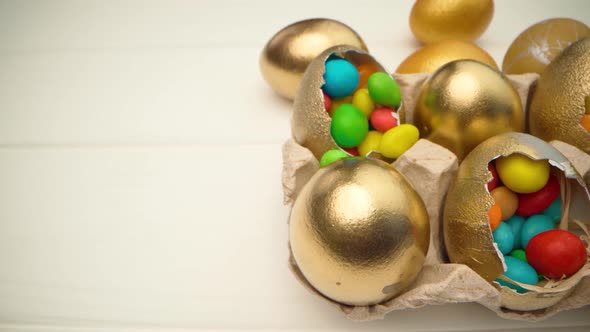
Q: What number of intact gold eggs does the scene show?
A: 6